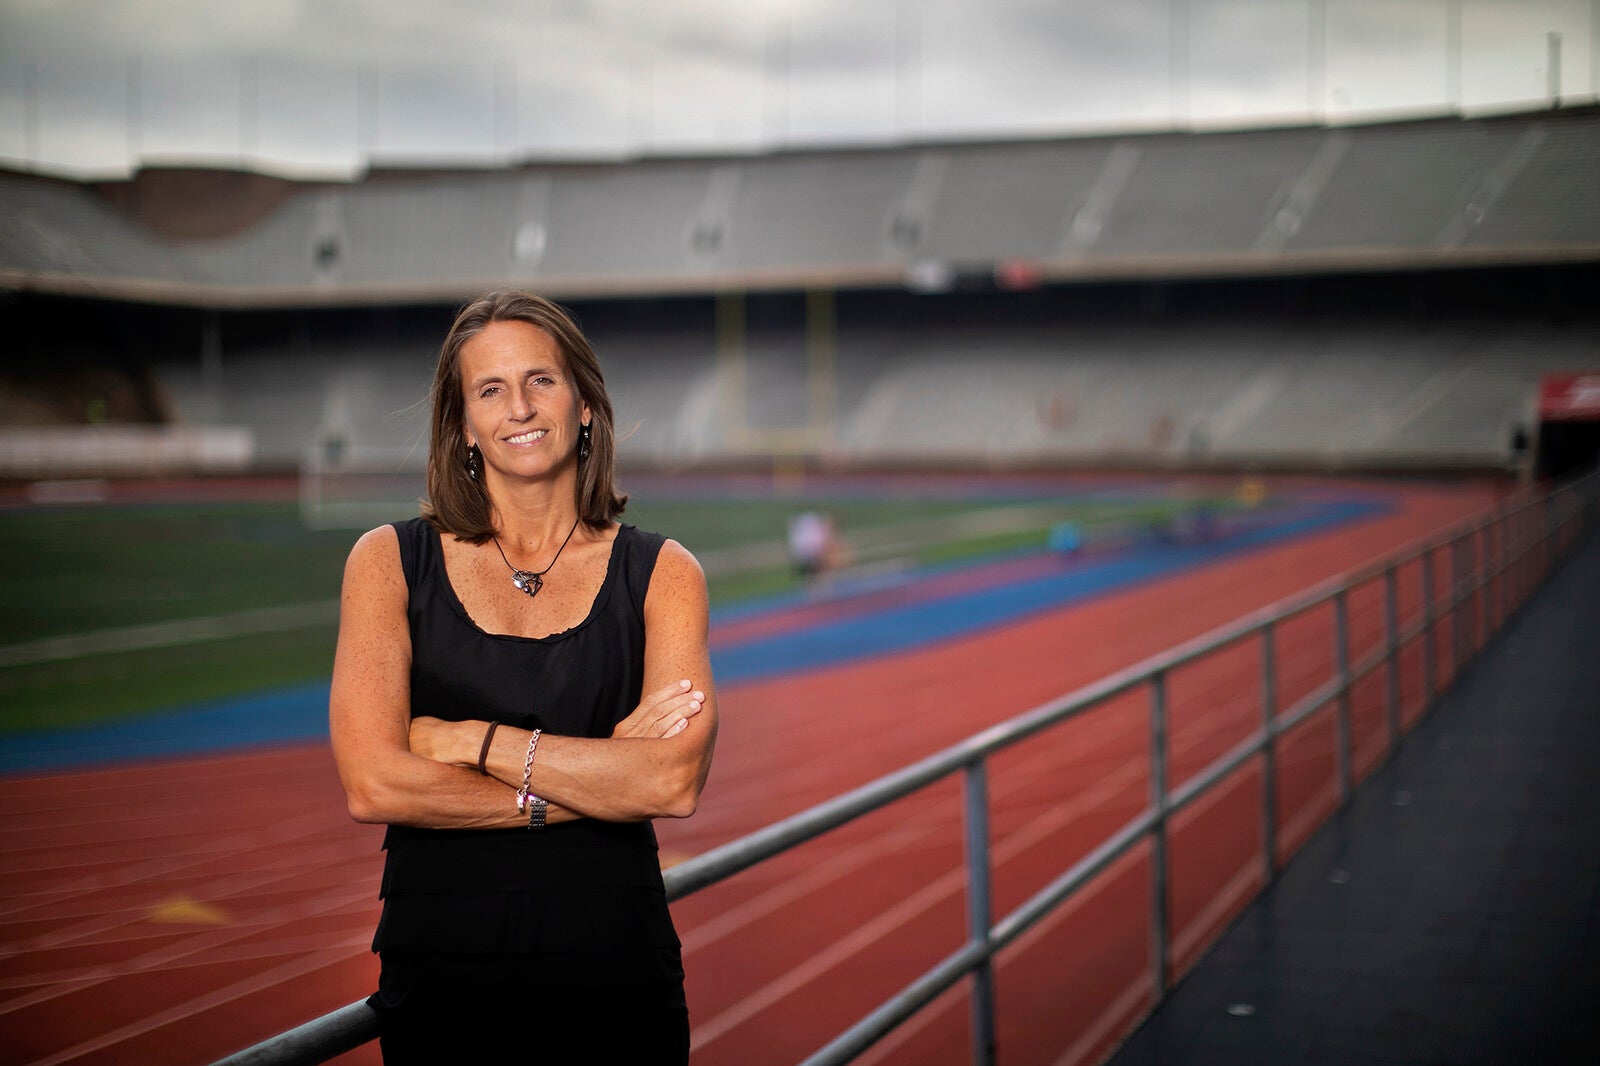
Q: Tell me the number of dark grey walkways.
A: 1